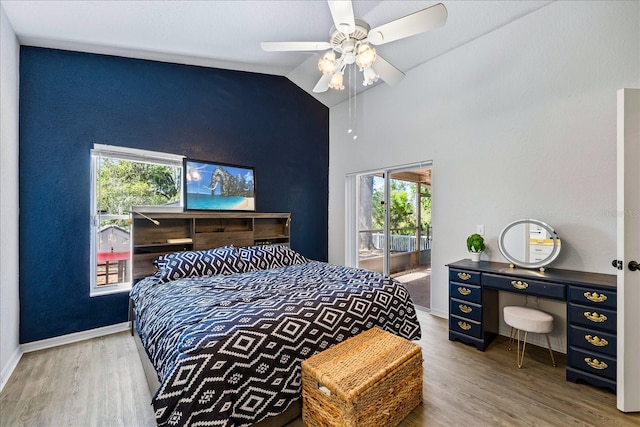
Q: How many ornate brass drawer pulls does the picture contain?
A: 9